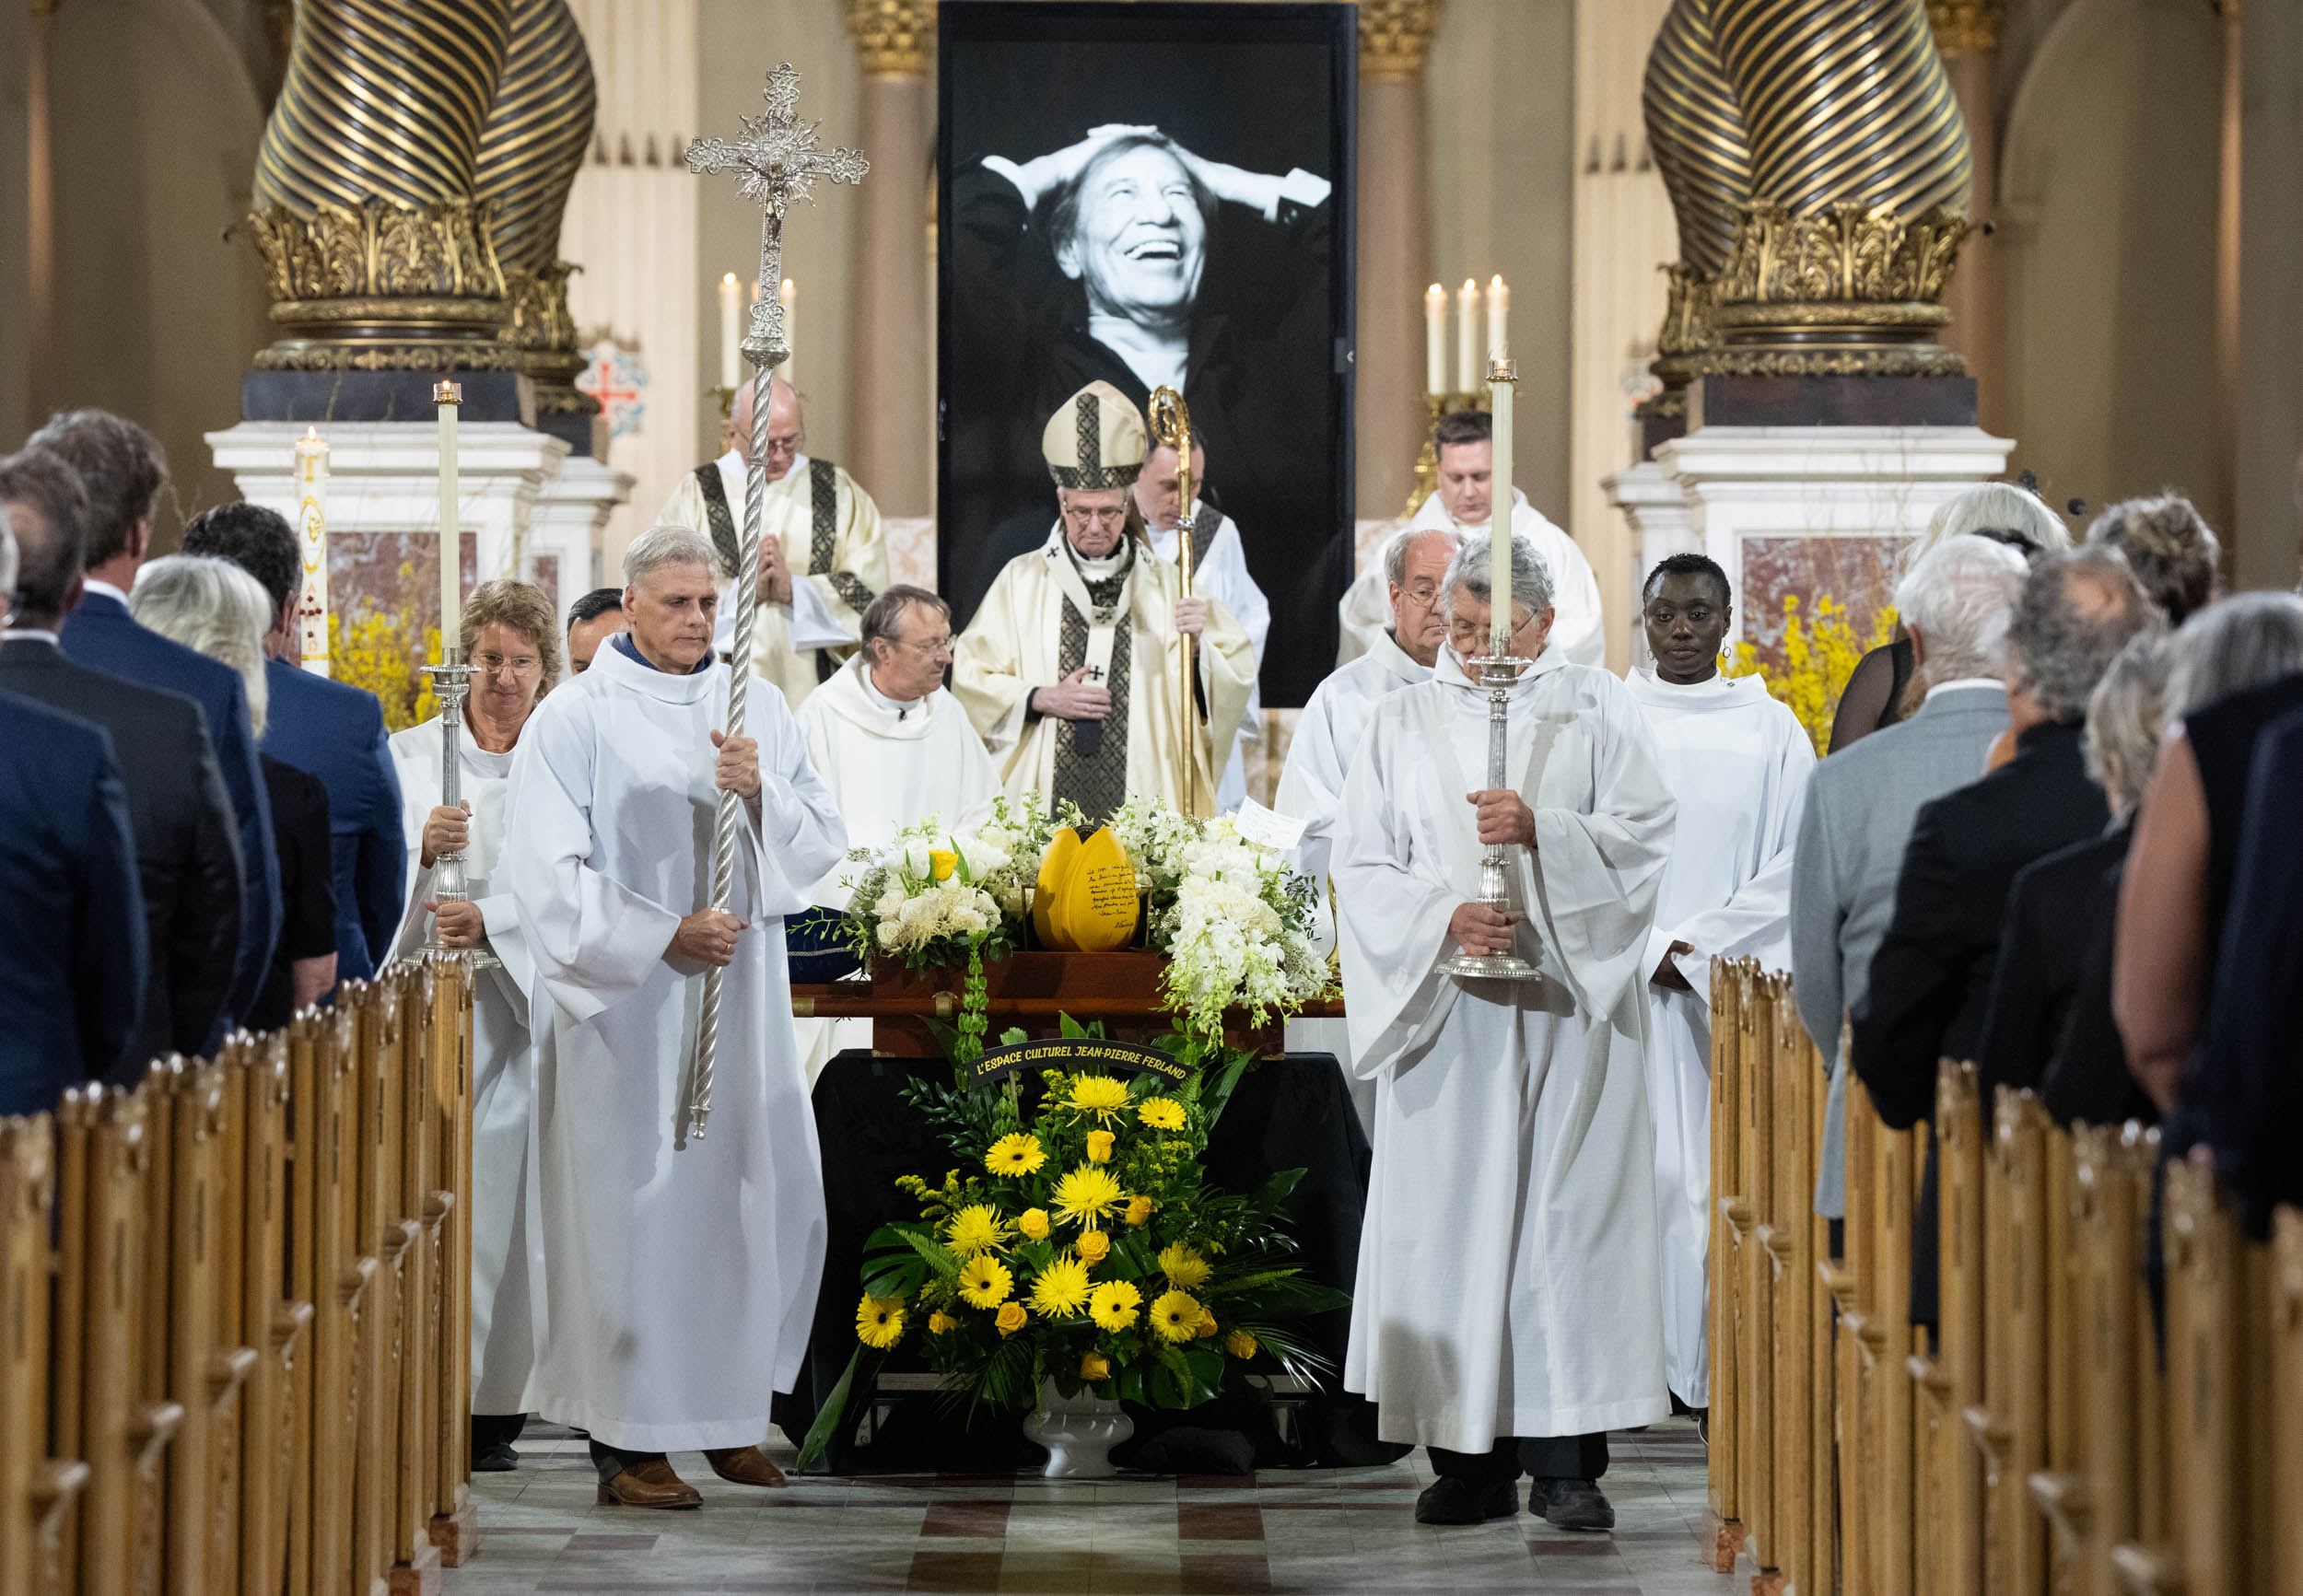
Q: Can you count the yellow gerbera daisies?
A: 6